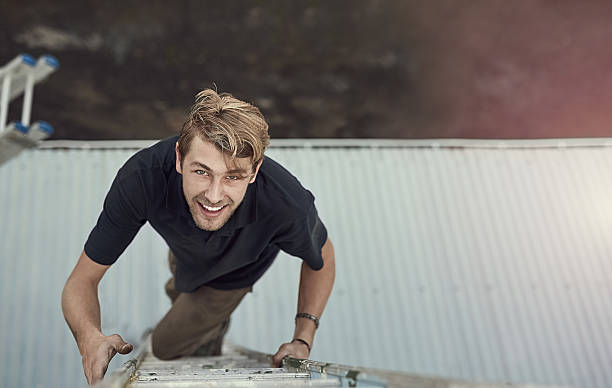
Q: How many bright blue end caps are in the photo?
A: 4